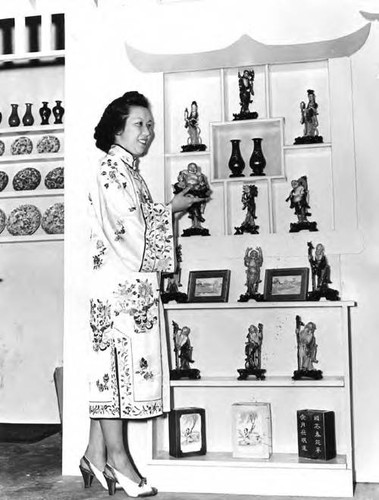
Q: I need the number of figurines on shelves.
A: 12